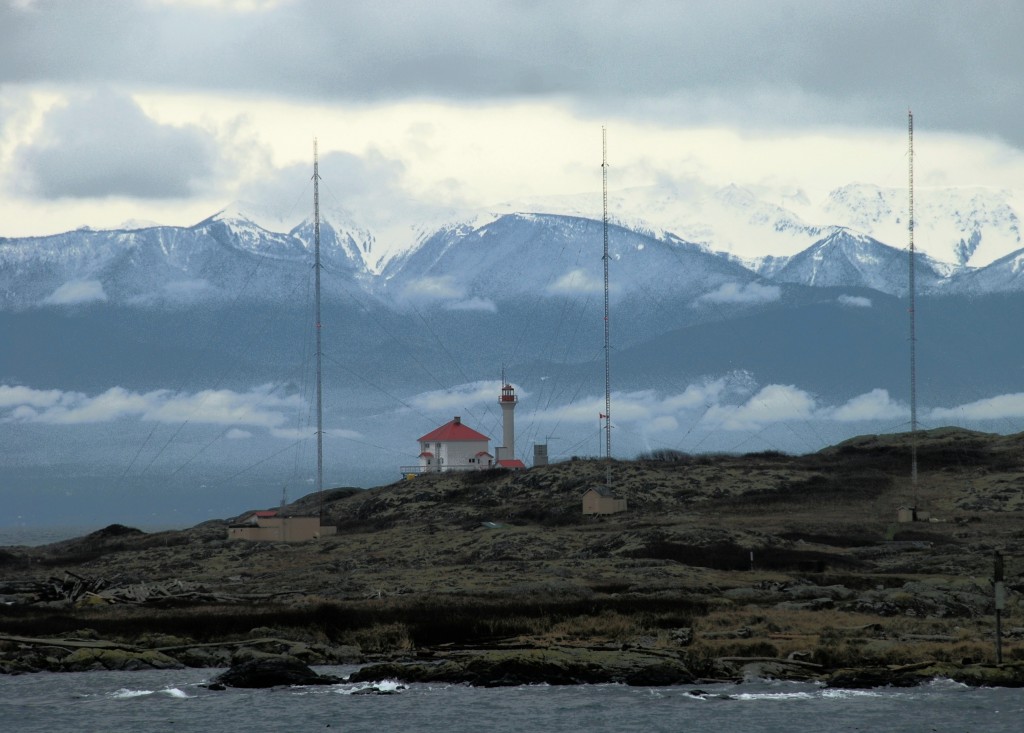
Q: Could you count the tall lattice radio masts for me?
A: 3